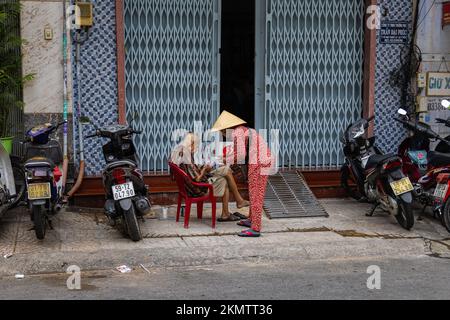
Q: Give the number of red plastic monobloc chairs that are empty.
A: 0